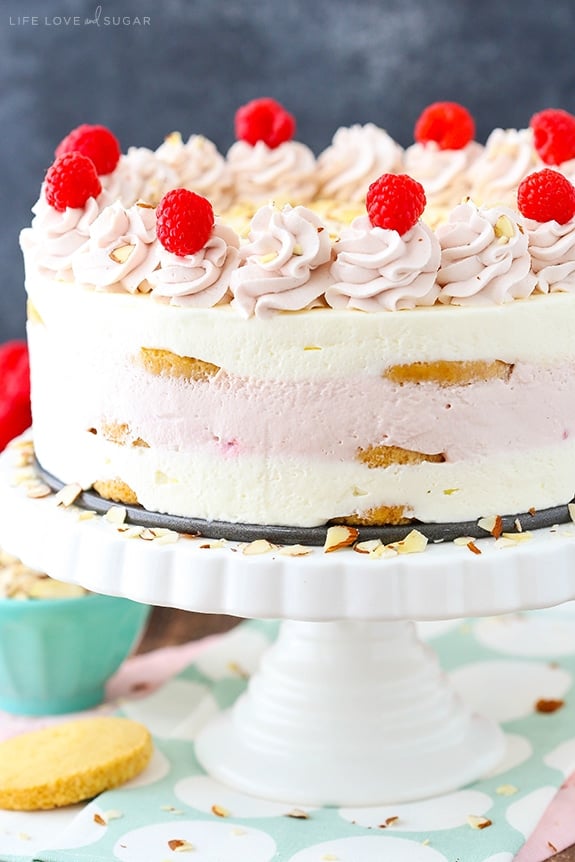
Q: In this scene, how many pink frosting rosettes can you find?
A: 15